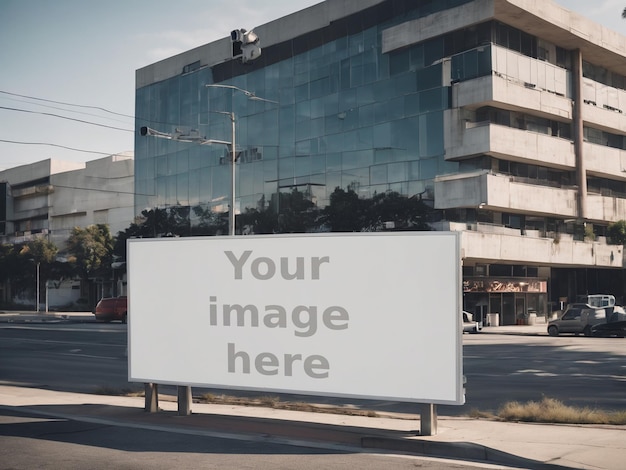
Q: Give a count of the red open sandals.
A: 0